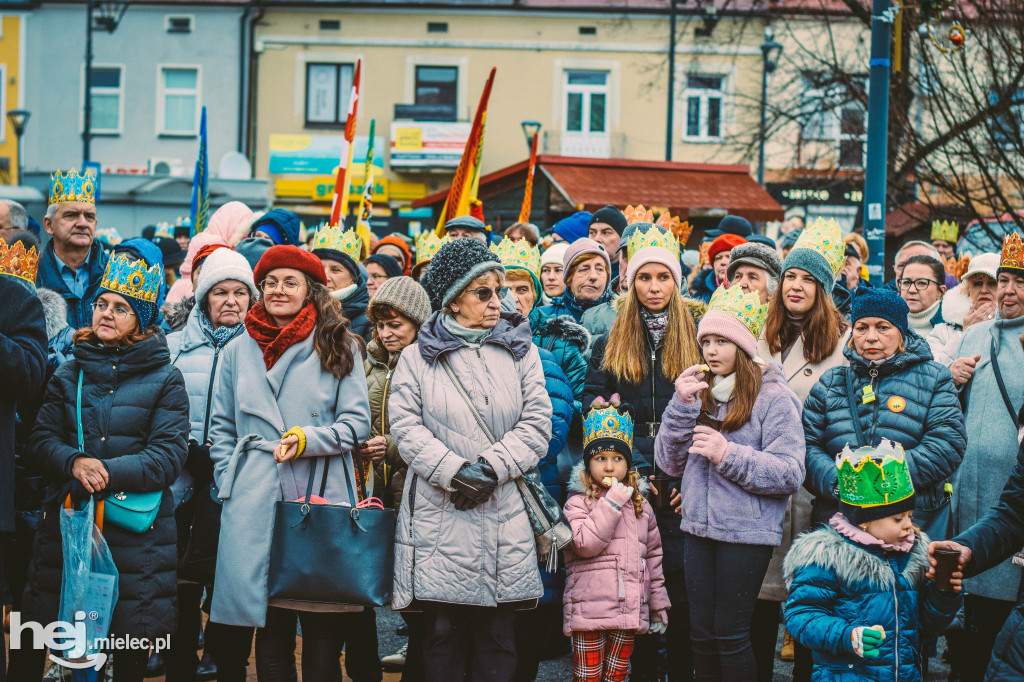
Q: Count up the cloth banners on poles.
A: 5